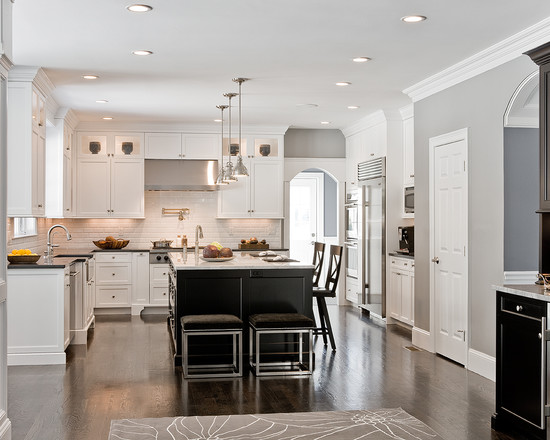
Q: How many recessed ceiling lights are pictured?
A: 11